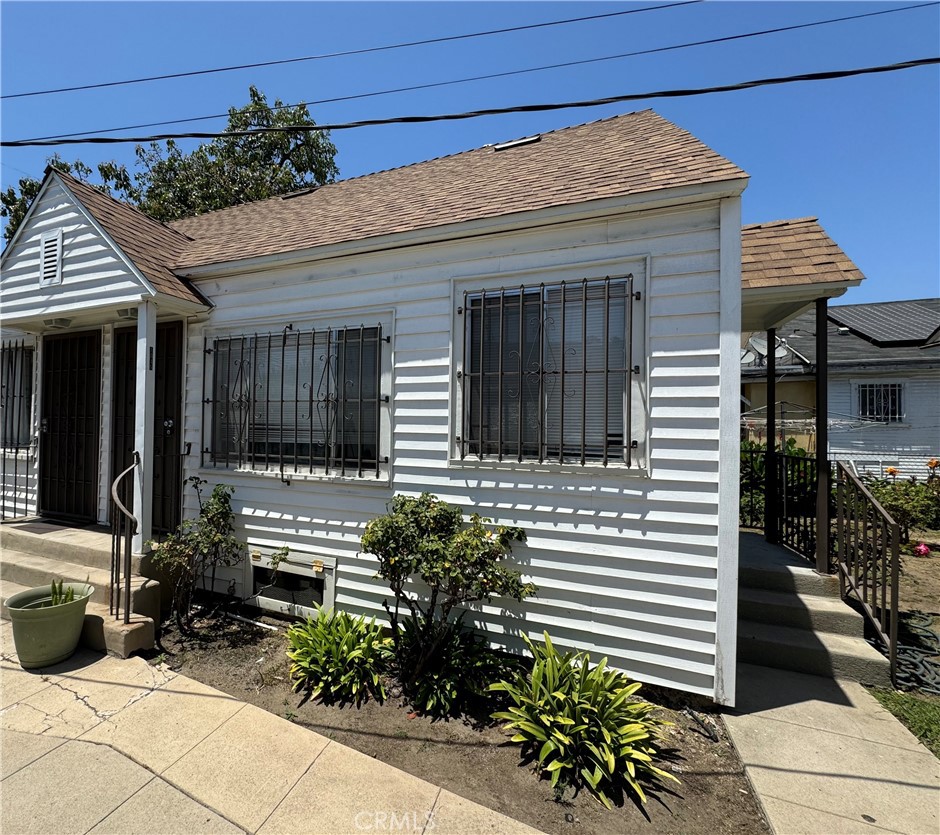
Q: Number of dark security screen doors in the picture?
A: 2